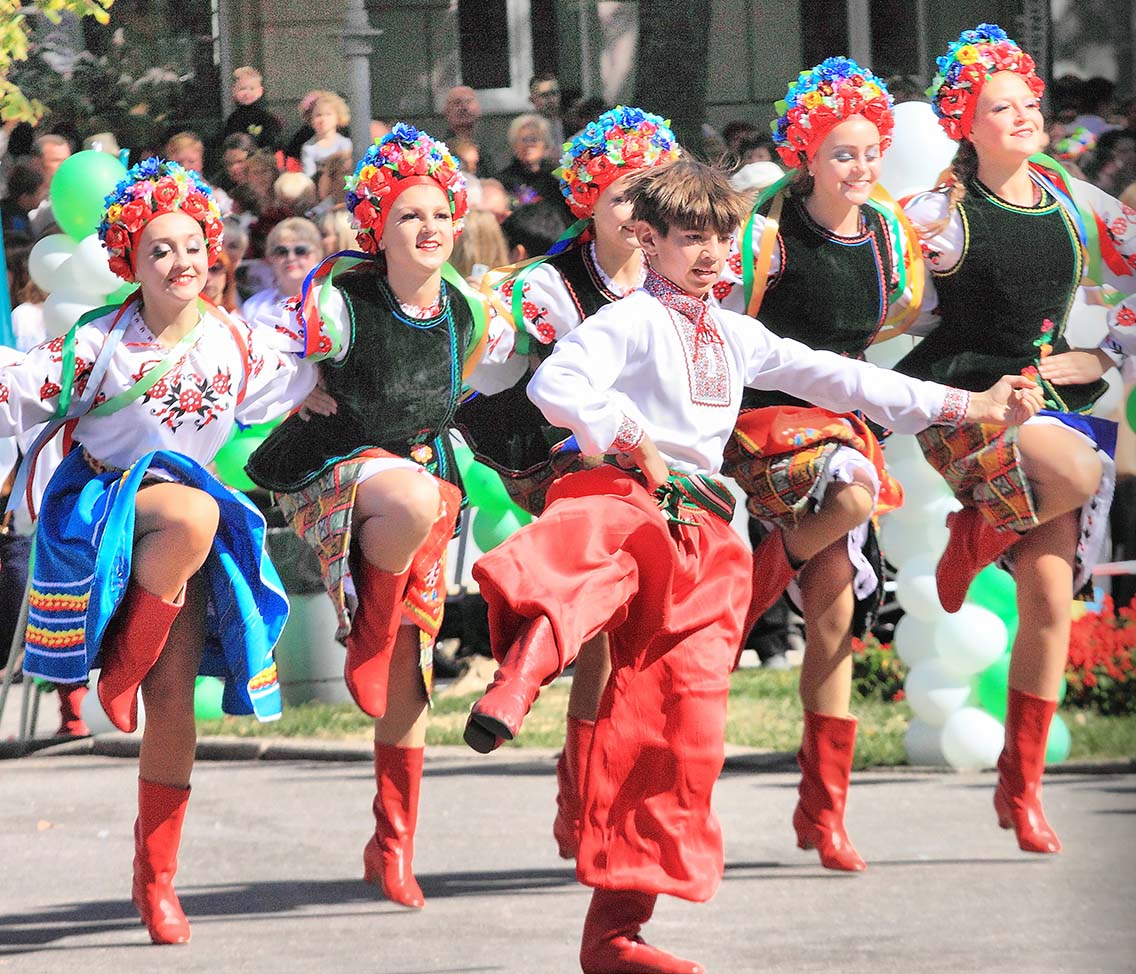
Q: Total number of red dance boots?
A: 11